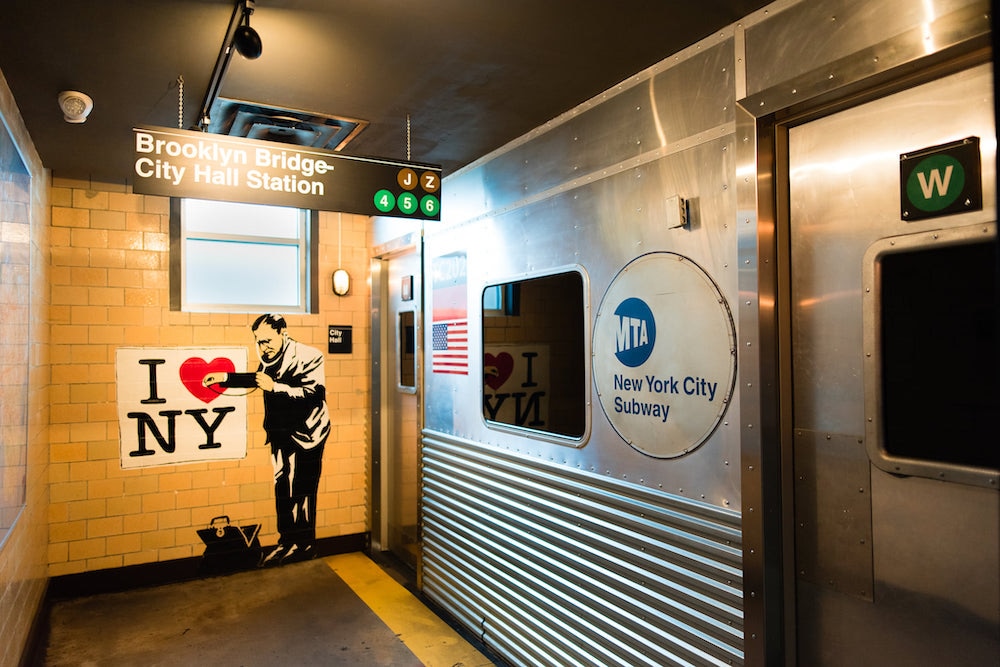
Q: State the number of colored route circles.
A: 6